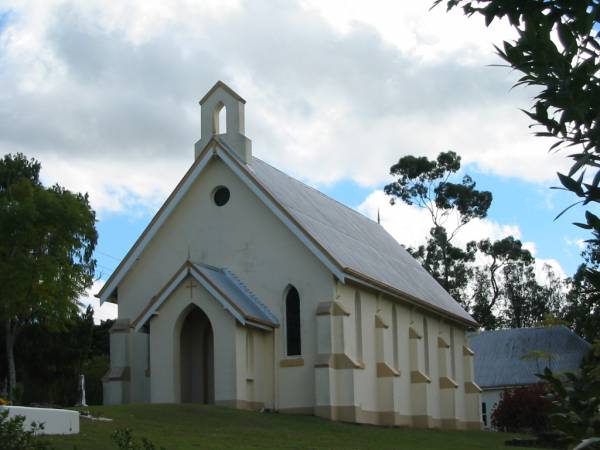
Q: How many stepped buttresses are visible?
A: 6